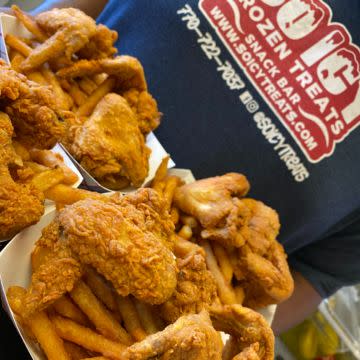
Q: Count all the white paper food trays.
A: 4